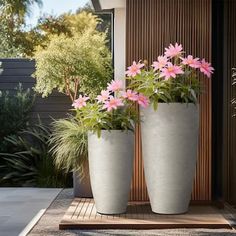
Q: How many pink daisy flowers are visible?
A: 12